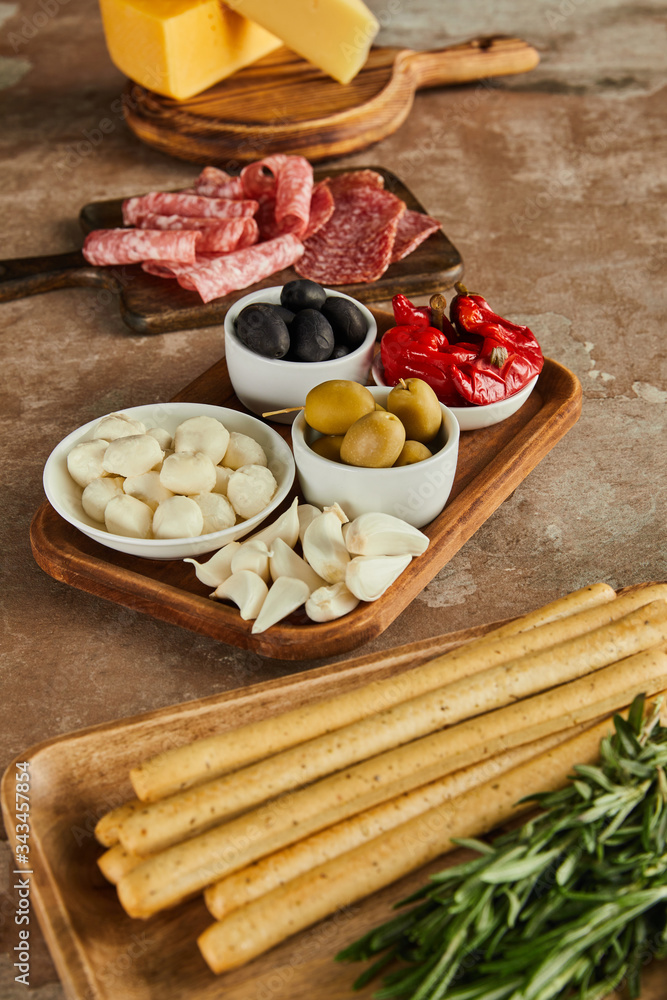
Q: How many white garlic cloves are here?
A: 11